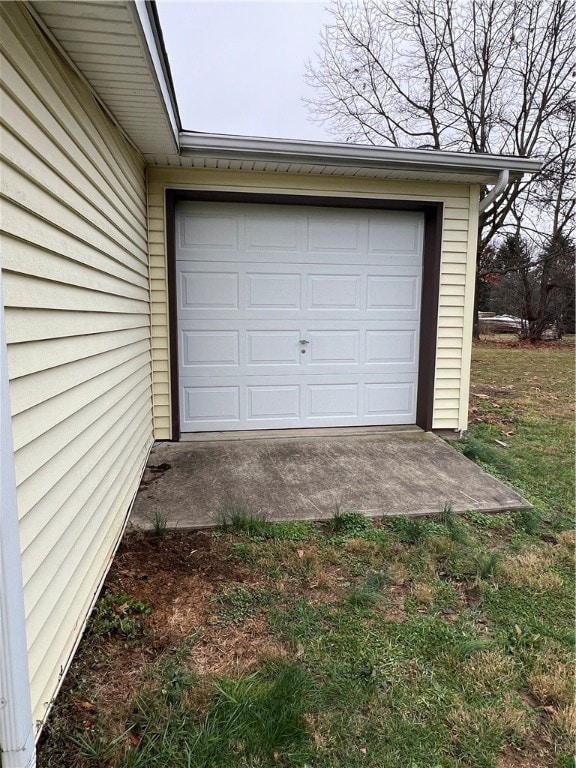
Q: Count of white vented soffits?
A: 2